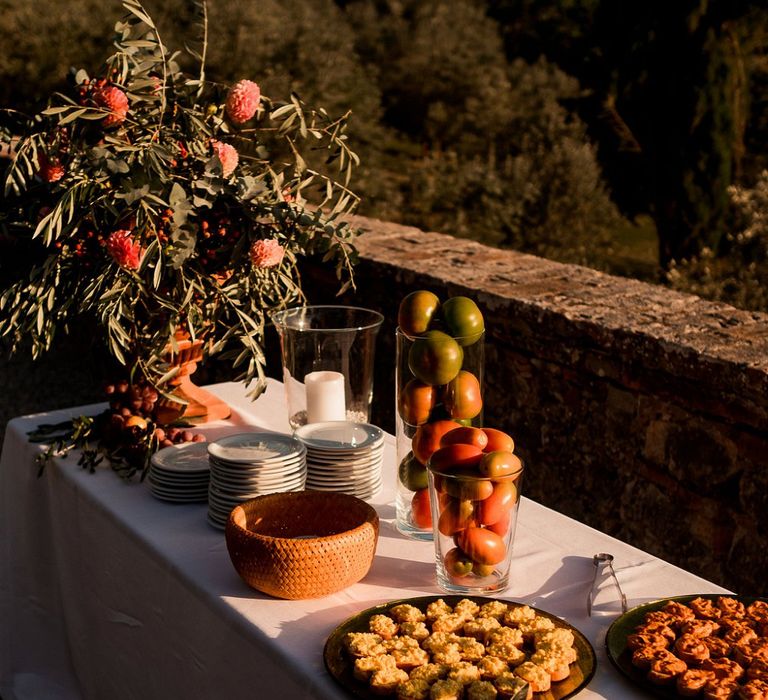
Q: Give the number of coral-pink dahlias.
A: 6